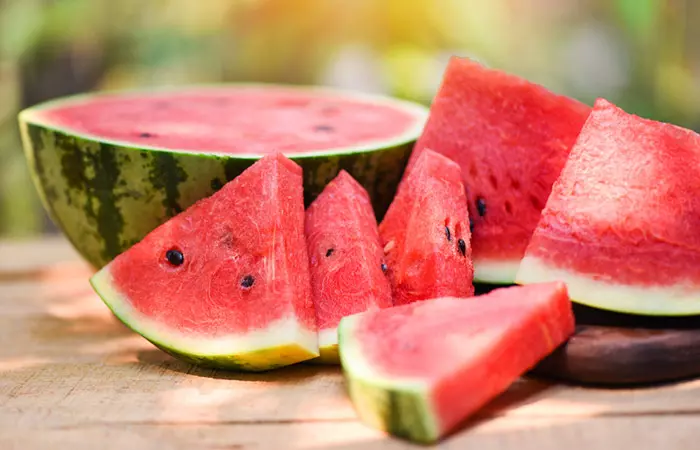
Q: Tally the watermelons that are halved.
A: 1